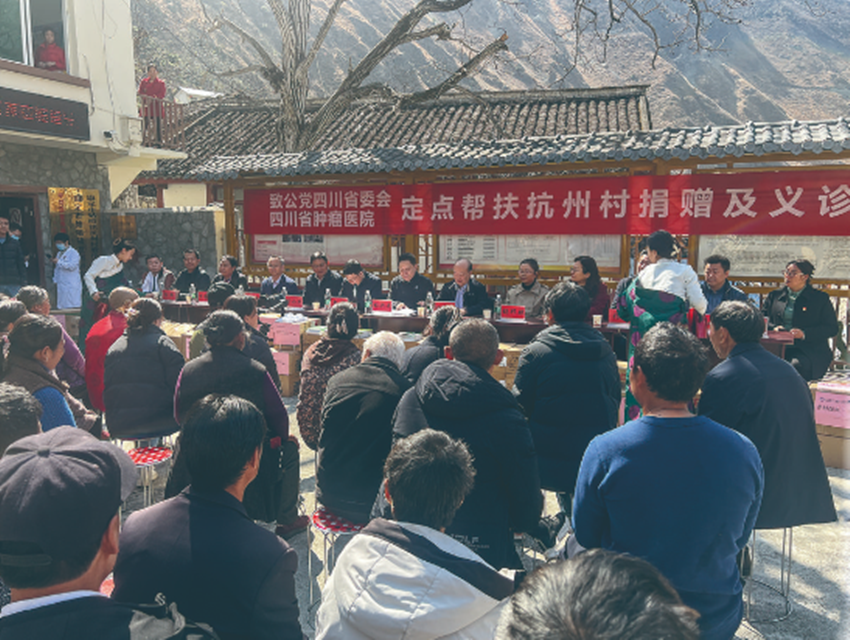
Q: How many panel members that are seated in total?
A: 13